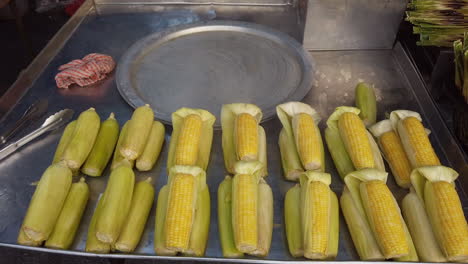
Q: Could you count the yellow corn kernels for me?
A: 11